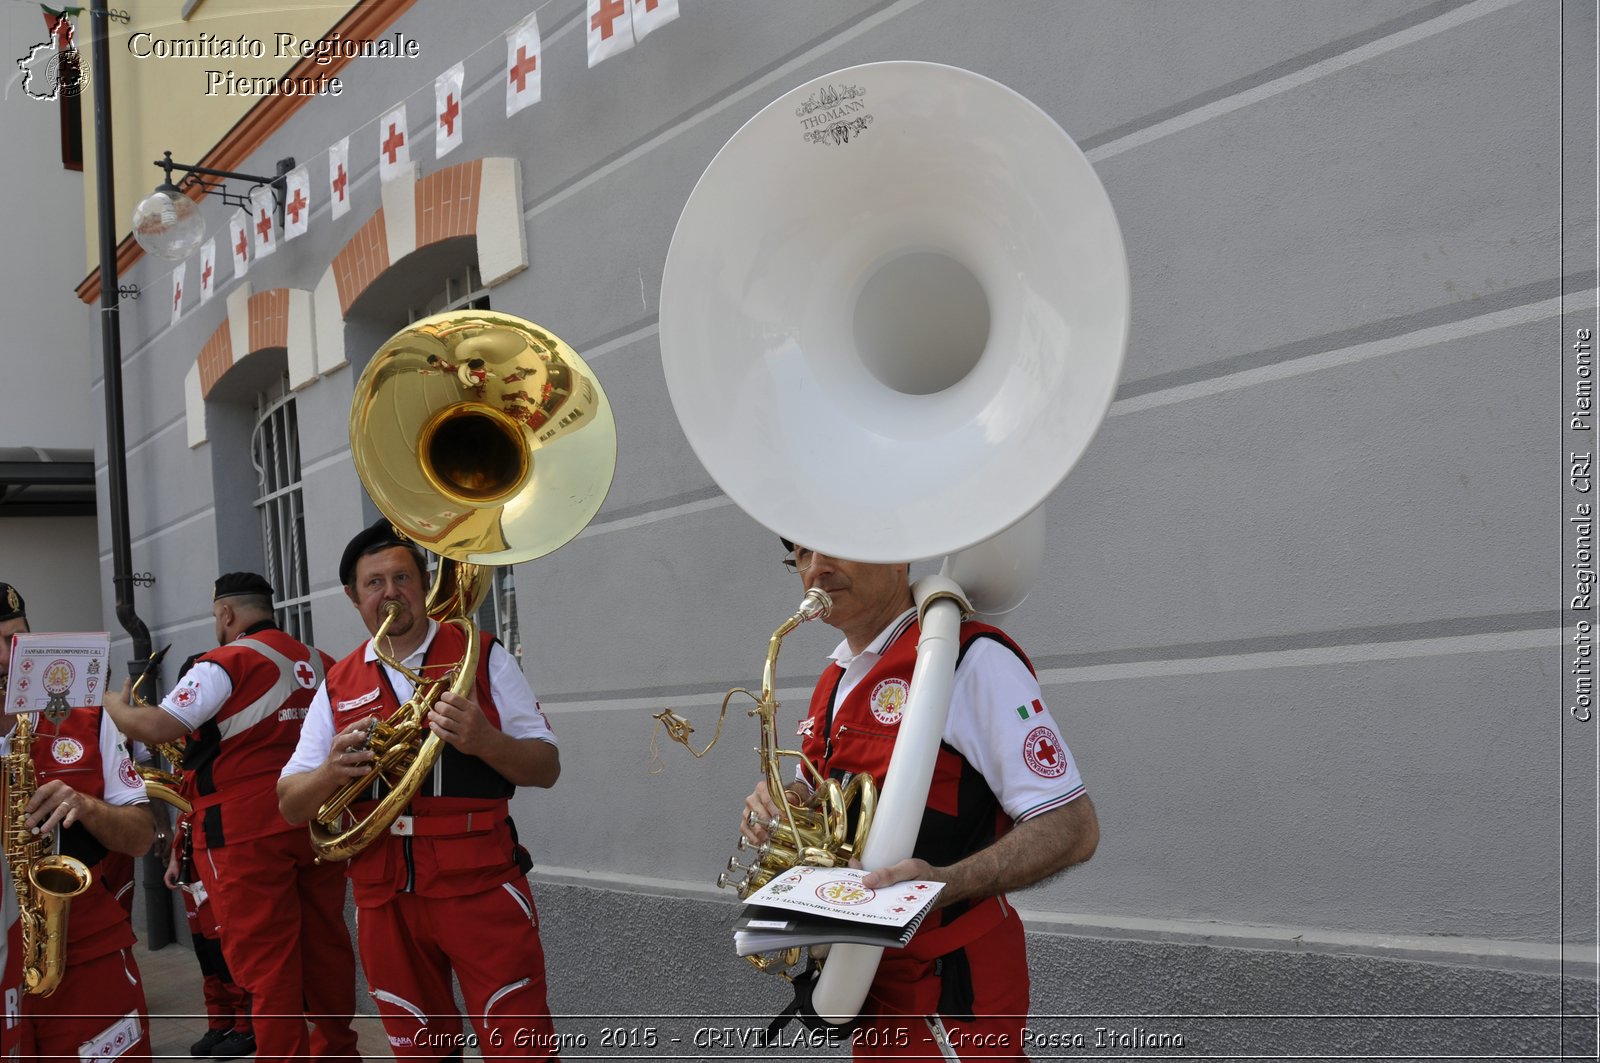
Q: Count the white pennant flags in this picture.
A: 11